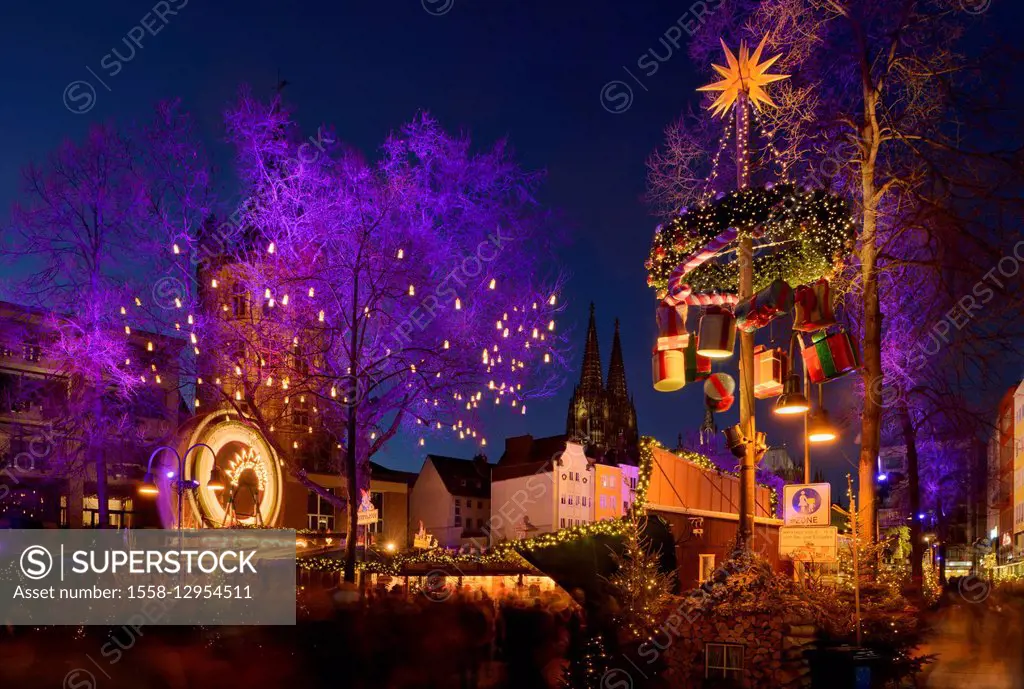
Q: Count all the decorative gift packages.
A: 9